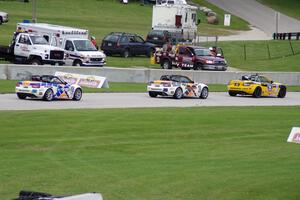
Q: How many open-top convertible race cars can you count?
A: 3